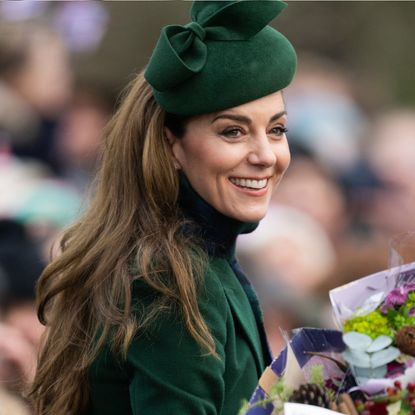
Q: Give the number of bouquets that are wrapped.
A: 2